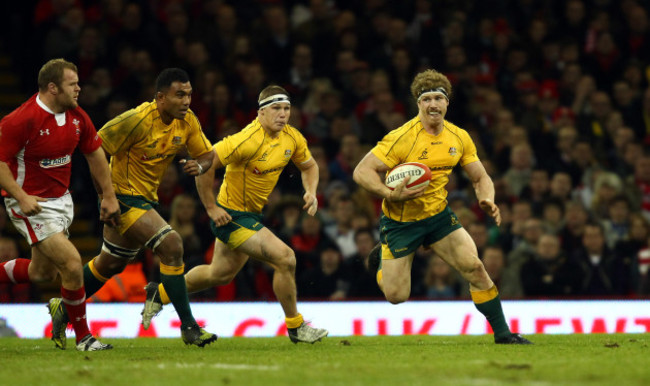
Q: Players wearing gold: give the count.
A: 3